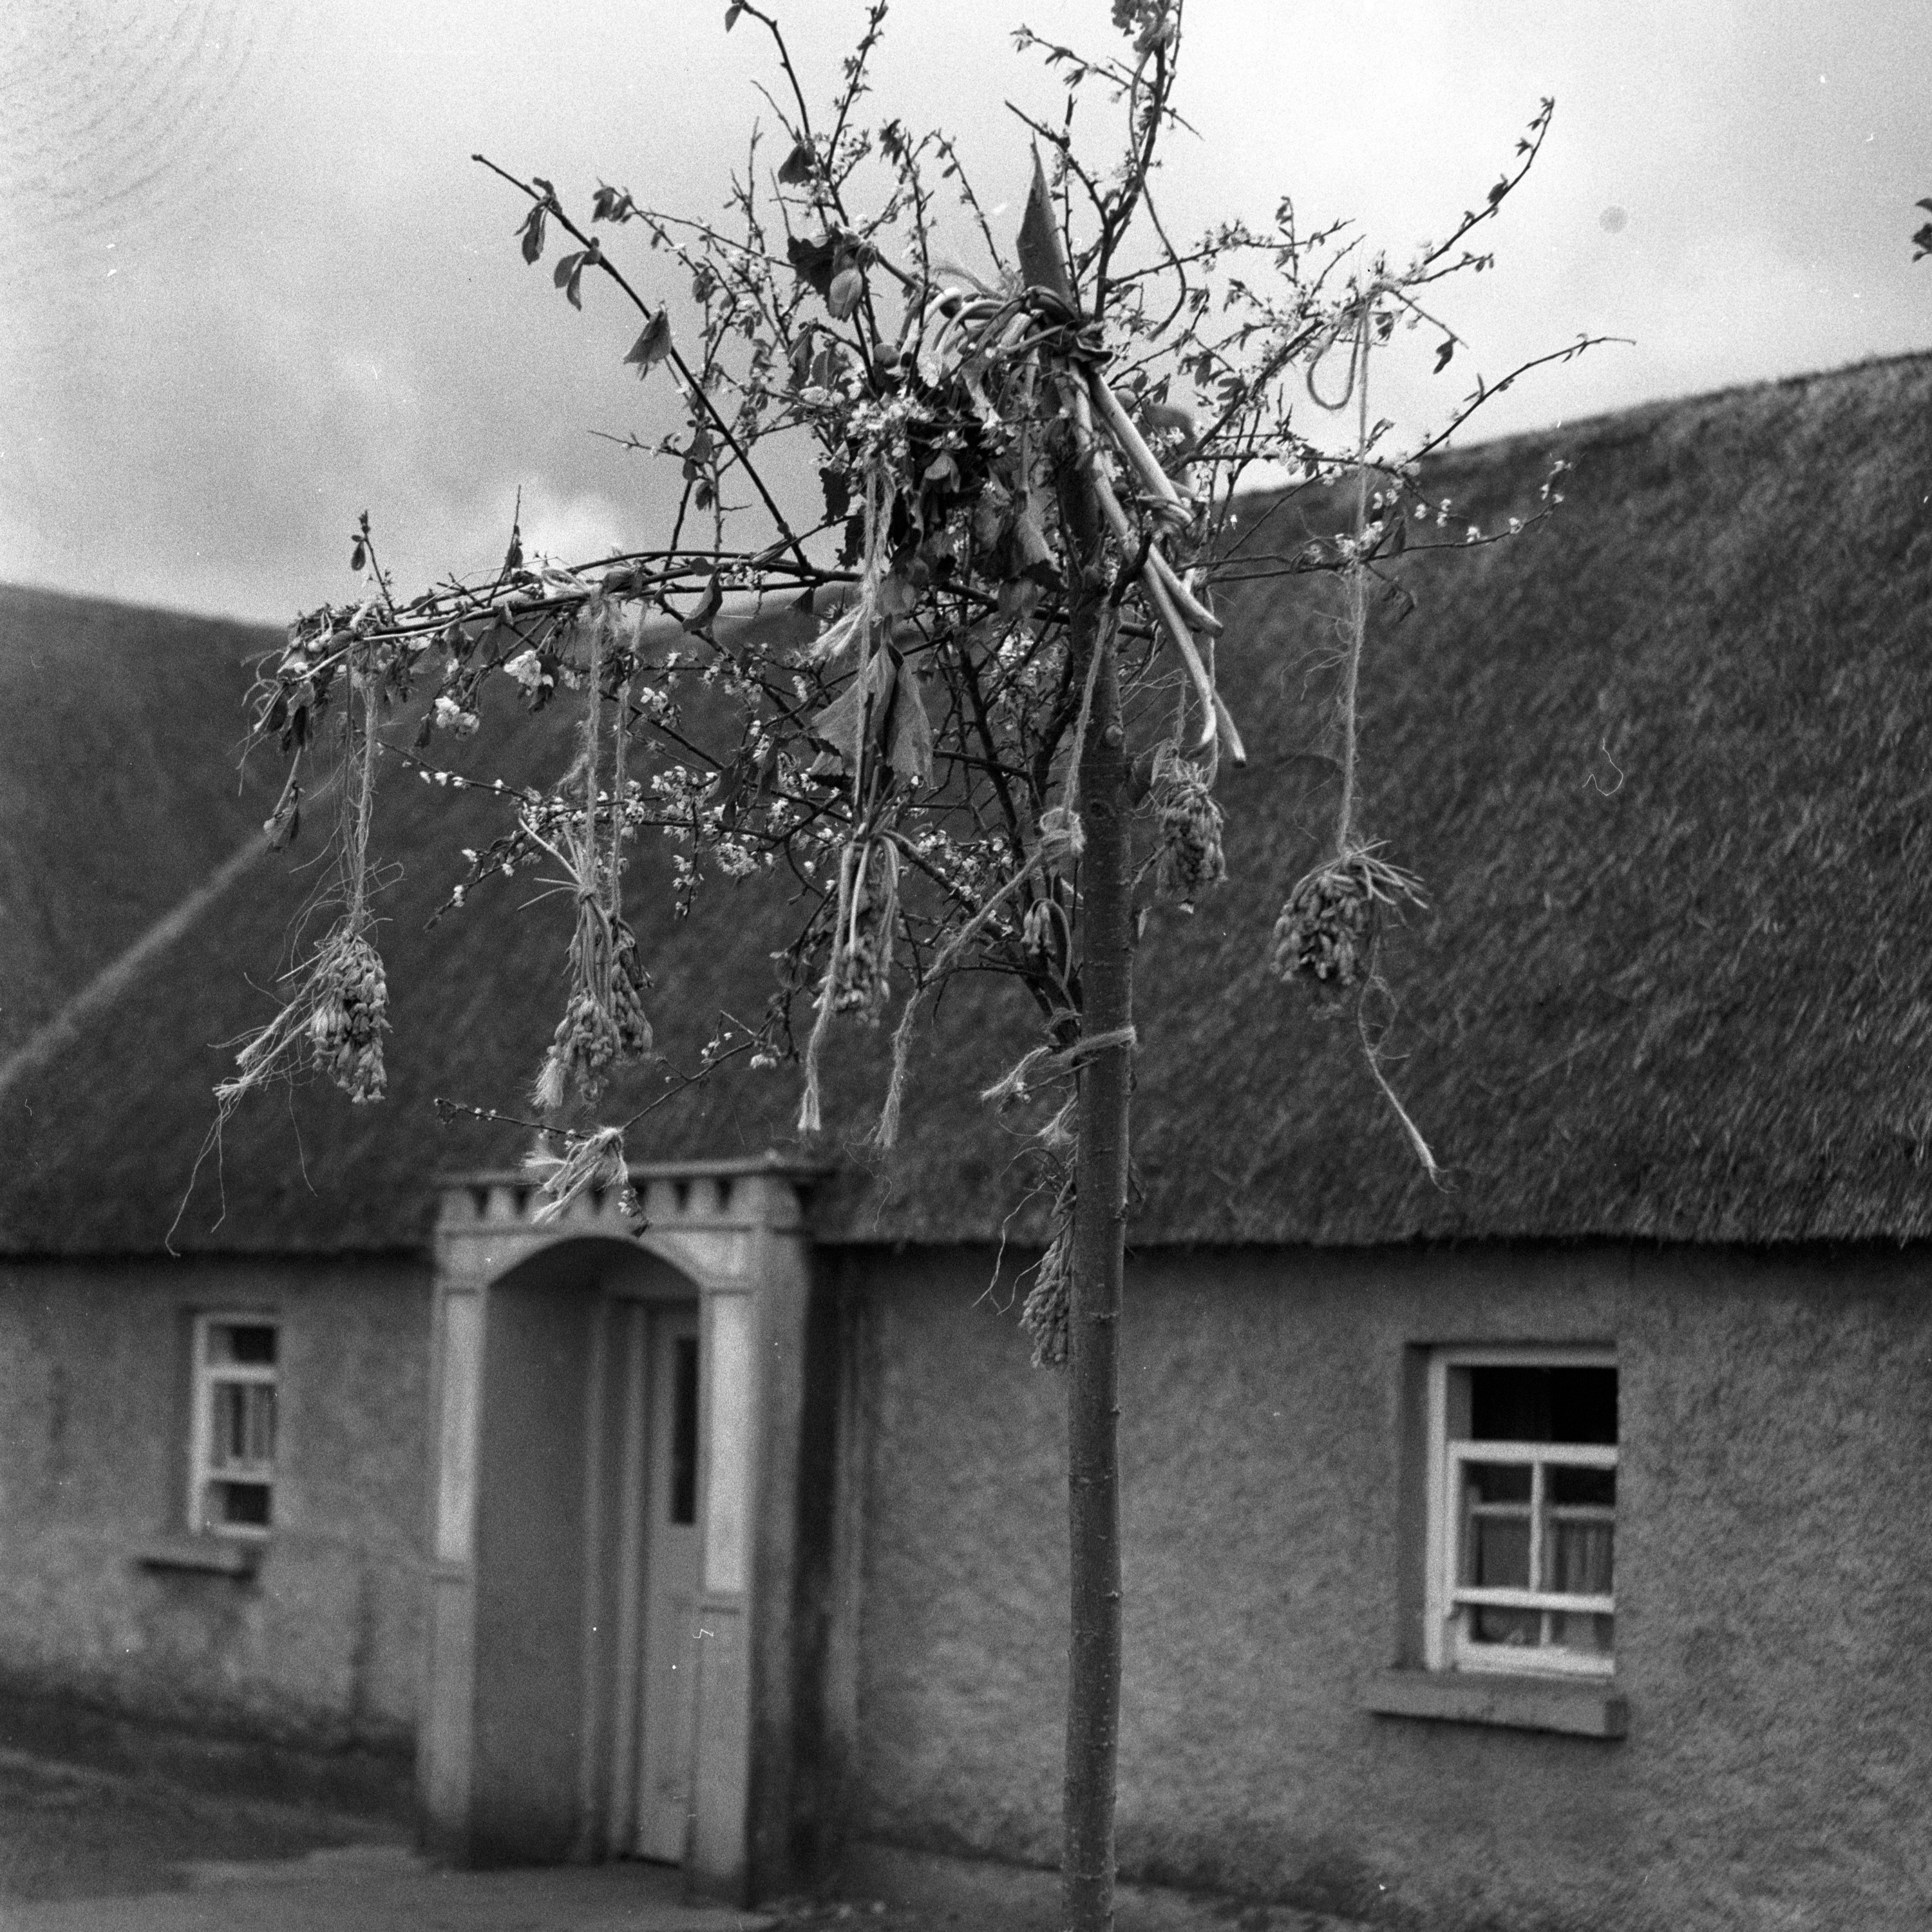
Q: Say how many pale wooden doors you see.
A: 1